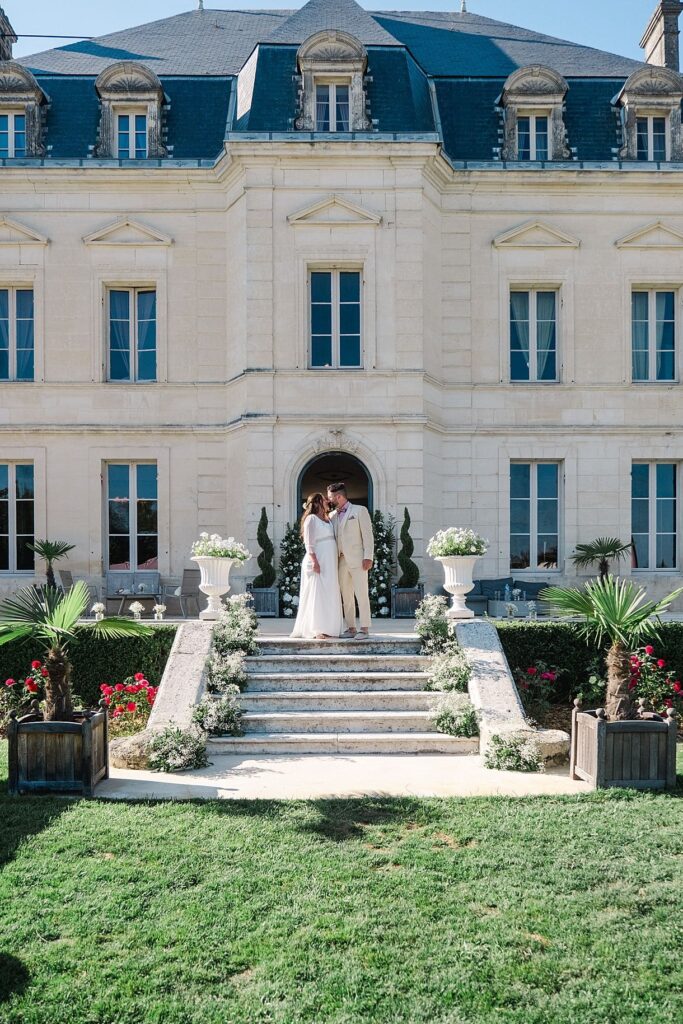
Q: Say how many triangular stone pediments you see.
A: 5